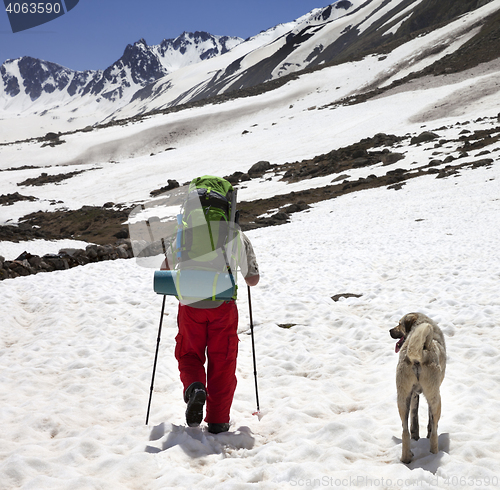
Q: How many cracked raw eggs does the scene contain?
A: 0